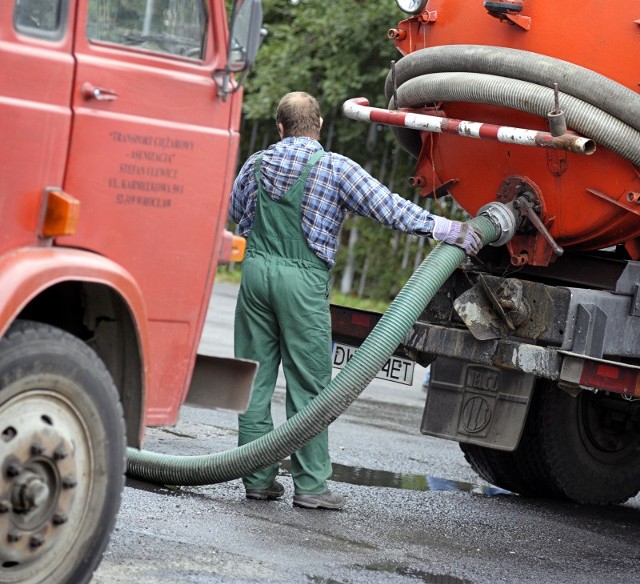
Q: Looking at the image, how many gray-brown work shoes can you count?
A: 2